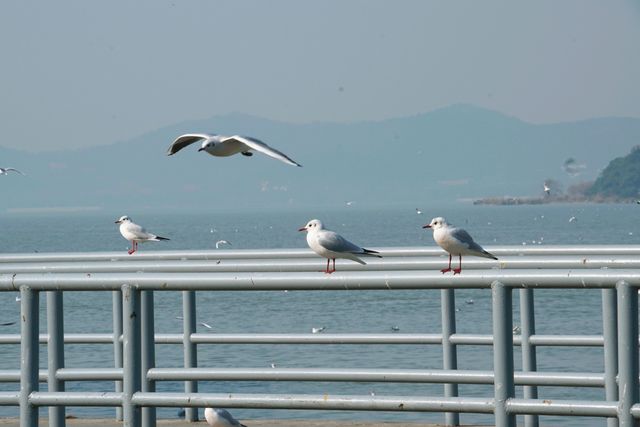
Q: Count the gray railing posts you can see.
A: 11